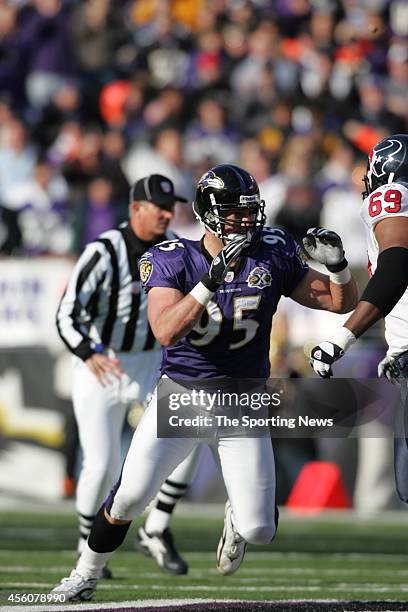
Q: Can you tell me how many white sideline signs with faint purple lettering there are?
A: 1